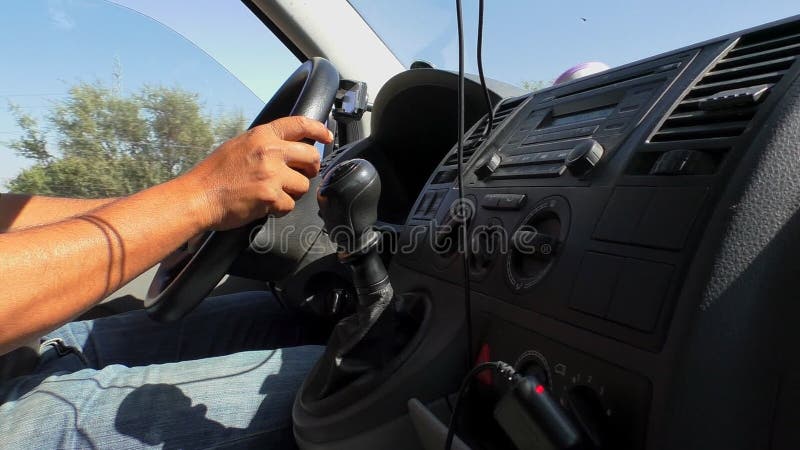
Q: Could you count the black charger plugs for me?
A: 1